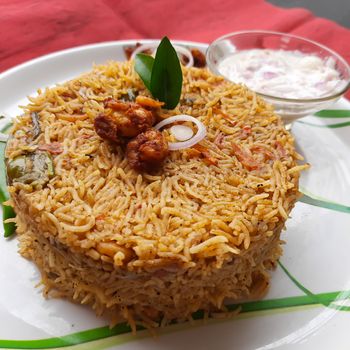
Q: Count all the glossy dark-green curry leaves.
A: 2